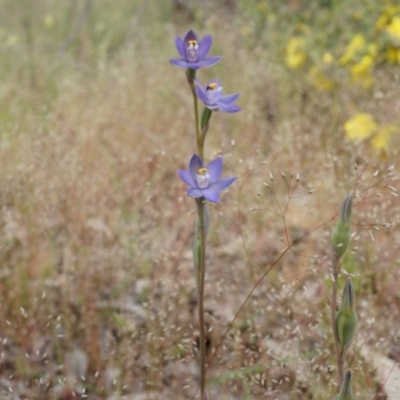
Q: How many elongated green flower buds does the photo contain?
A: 3